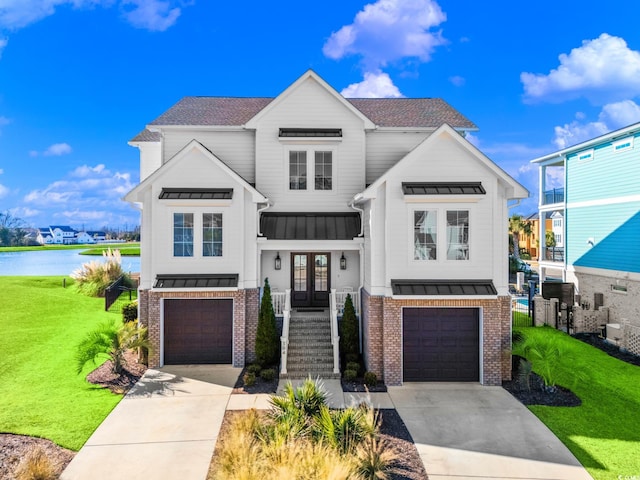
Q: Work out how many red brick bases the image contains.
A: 2